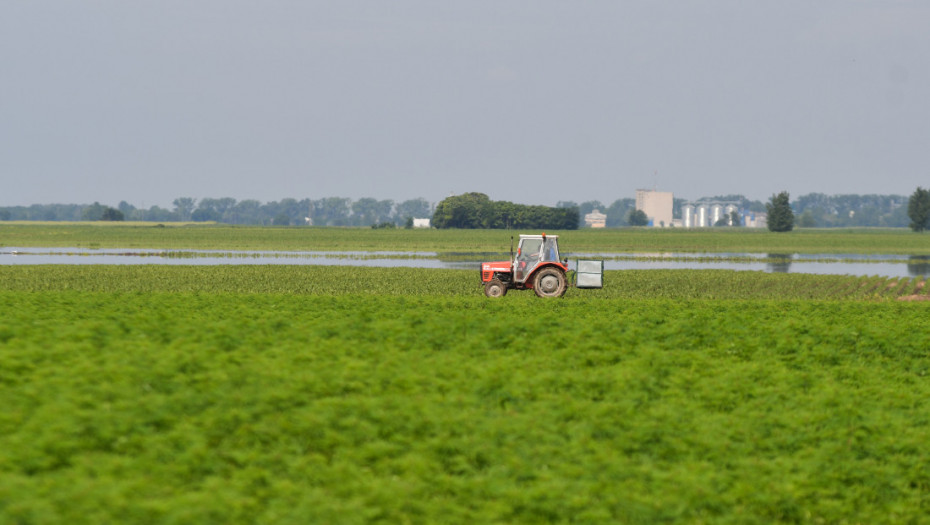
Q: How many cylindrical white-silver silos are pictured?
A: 4